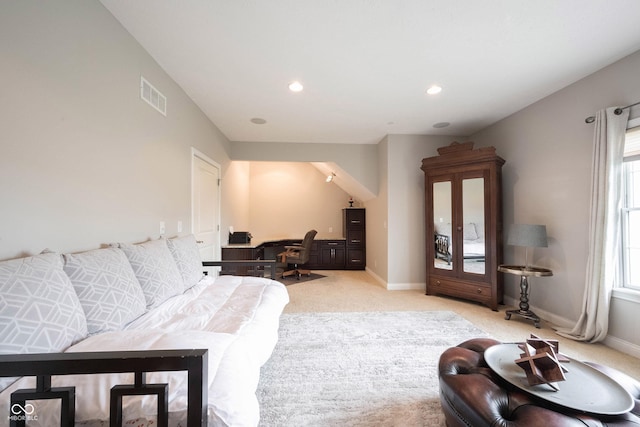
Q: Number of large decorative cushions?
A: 4